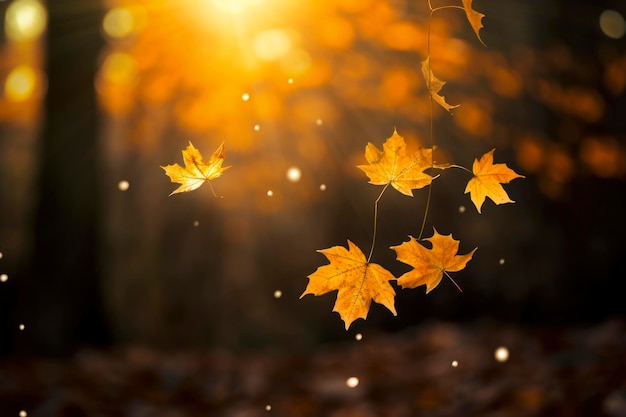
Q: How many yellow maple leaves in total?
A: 7